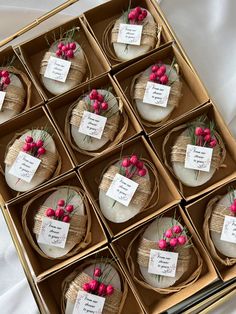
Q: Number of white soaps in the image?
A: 12